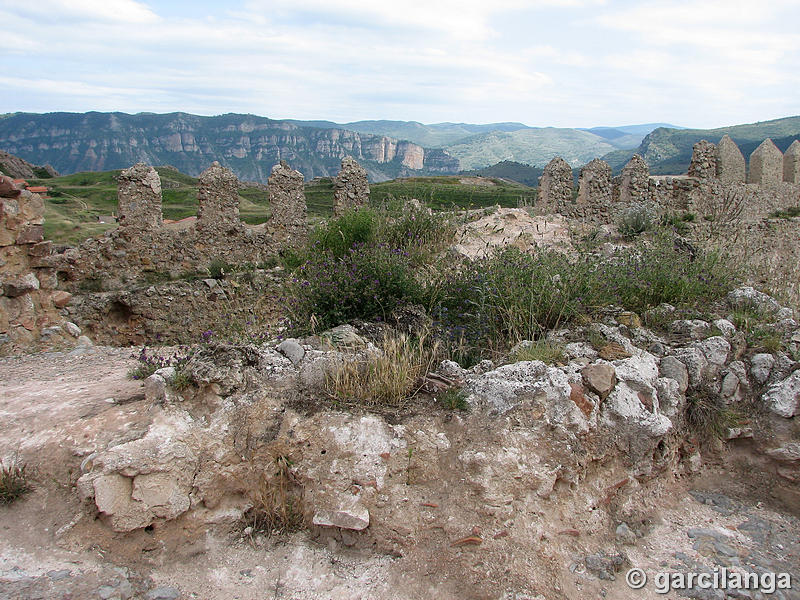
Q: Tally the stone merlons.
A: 11